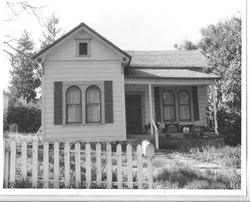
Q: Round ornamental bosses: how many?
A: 2